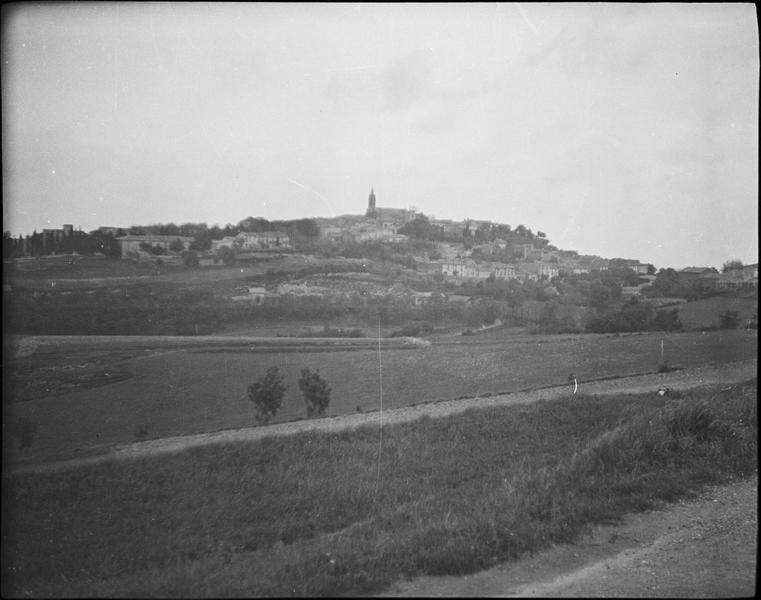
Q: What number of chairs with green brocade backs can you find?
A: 0